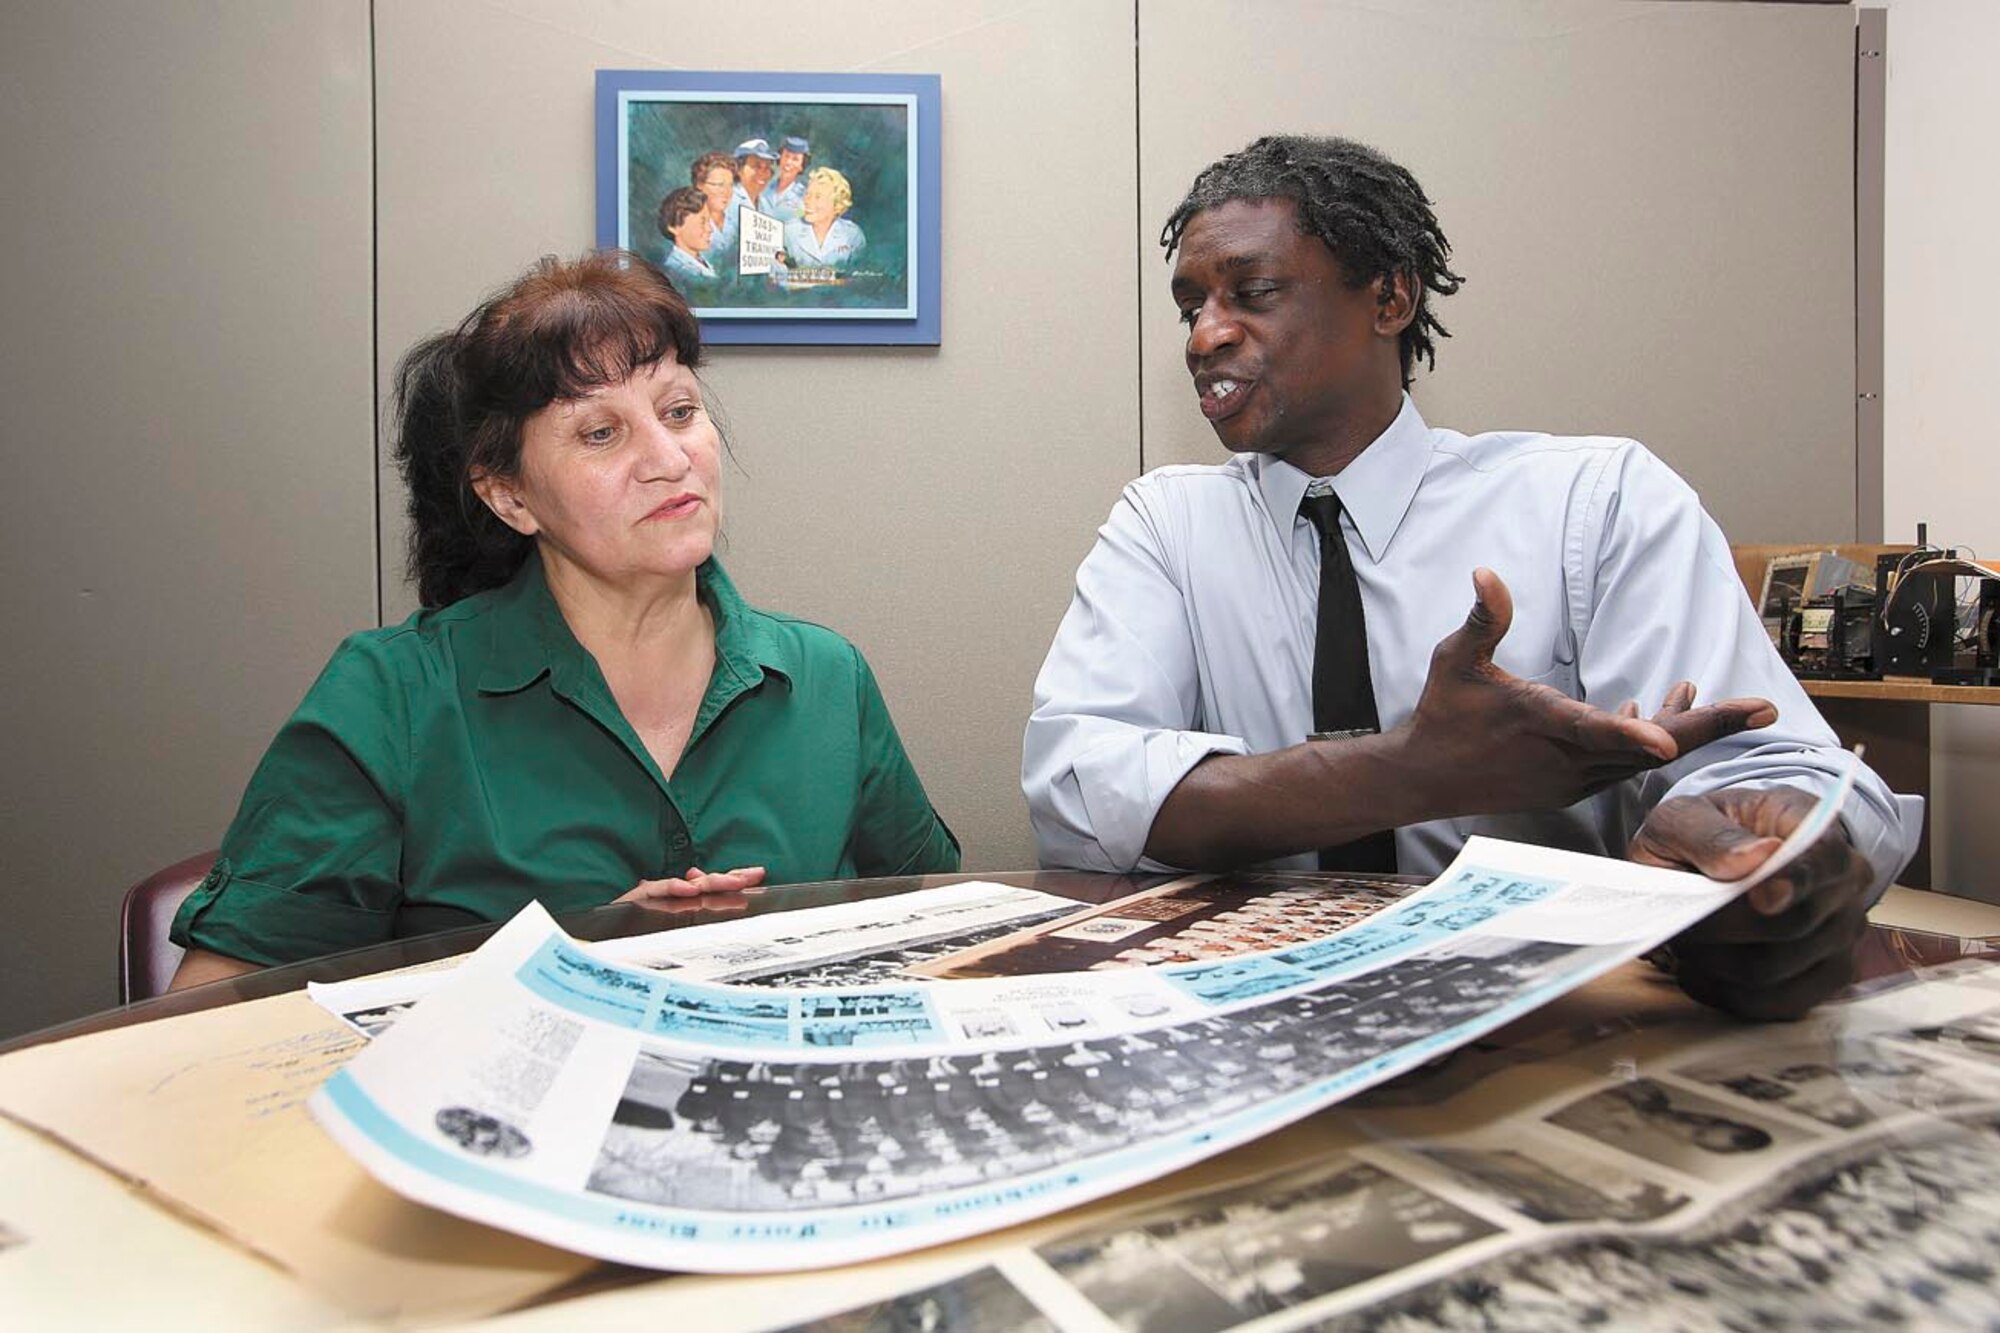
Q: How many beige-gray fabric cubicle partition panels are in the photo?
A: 3